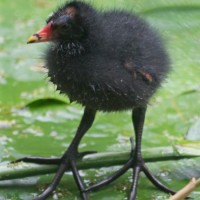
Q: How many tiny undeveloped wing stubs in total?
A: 1